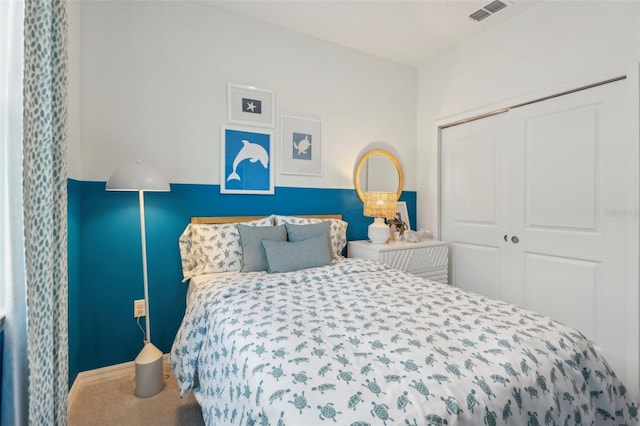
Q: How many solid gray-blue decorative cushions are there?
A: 3